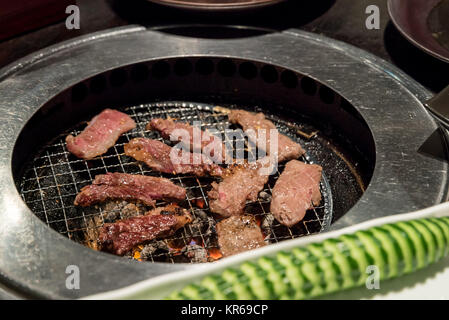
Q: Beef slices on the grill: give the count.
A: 9